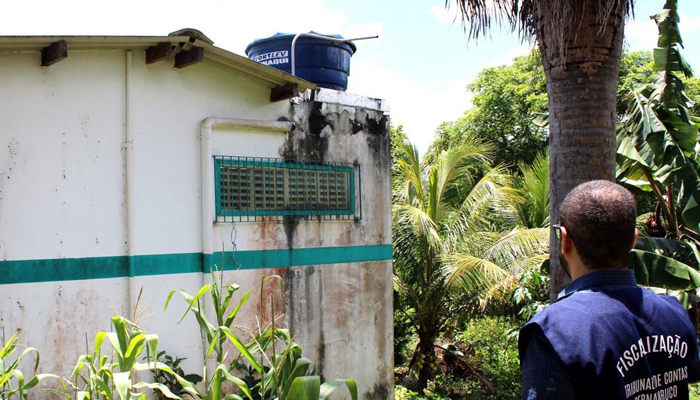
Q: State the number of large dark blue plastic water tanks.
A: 1